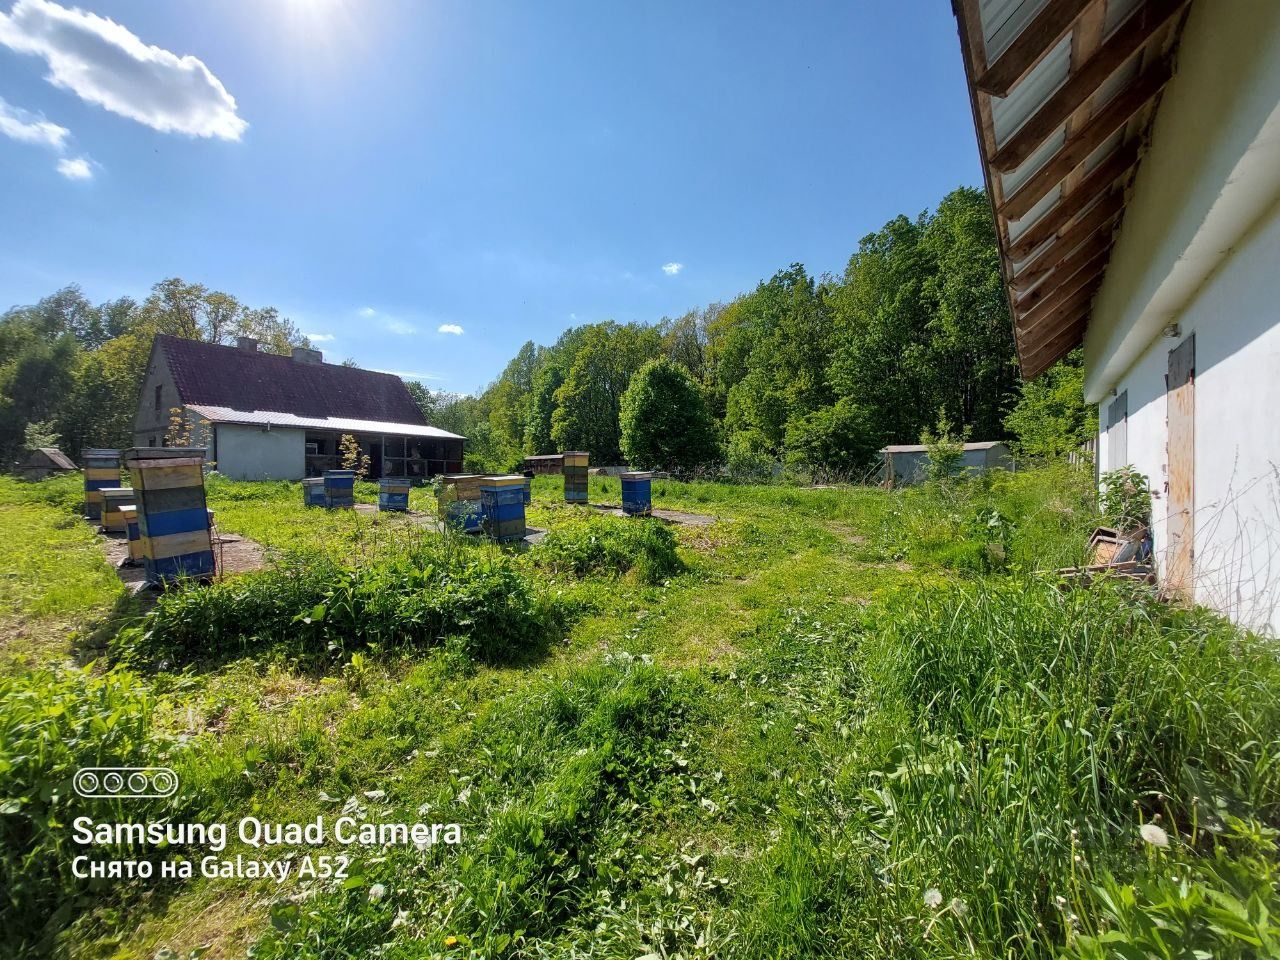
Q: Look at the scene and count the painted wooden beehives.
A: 12